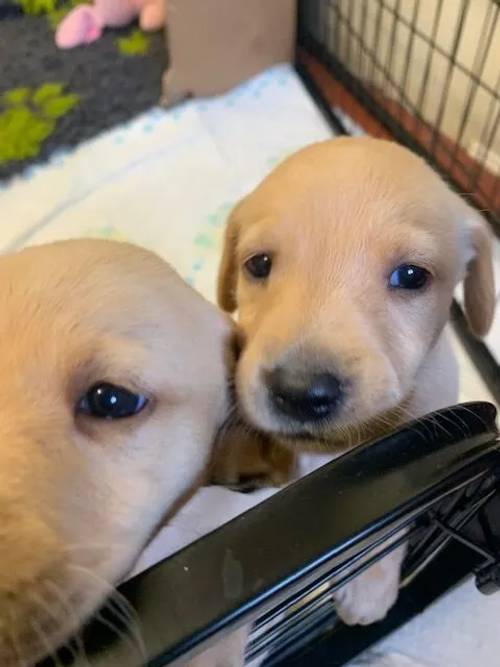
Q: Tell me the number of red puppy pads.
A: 0